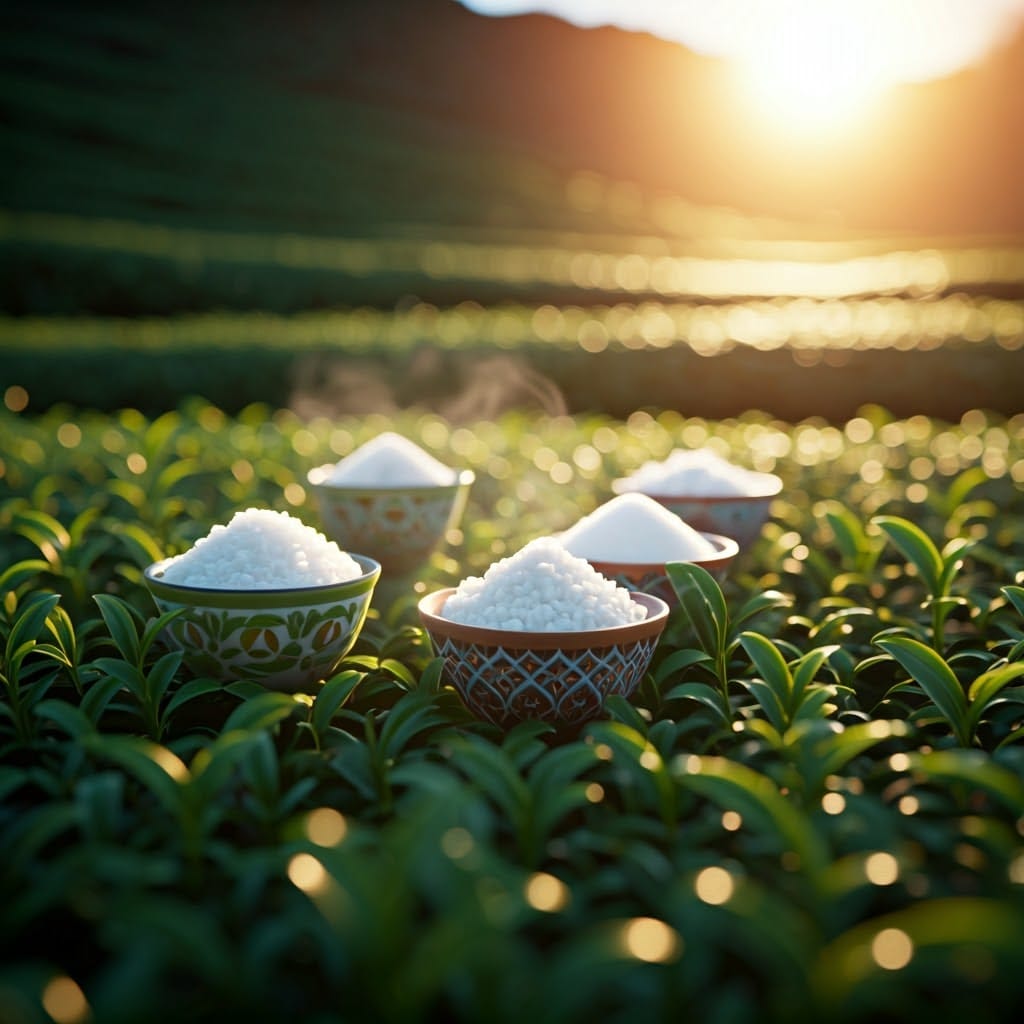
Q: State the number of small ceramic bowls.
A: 5